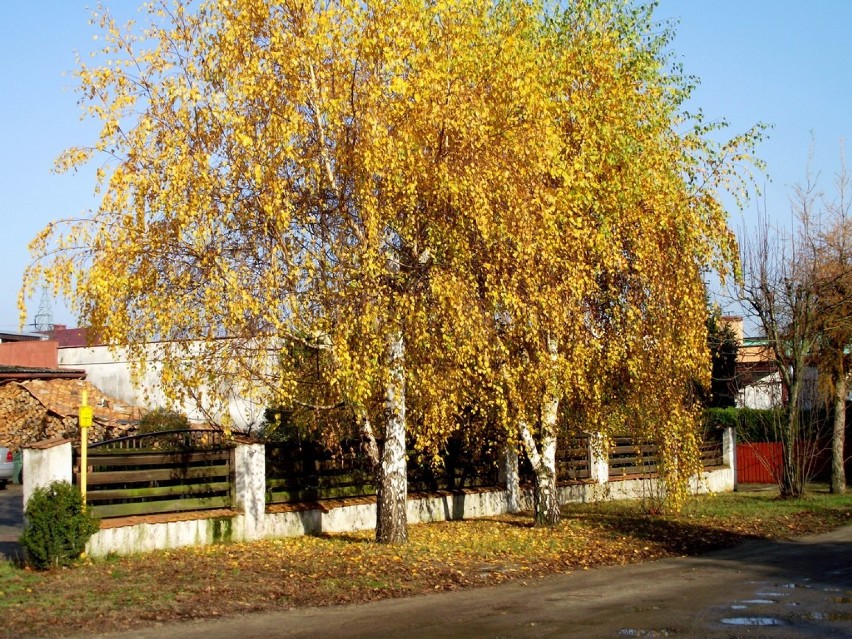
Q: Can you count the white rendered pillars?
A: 5